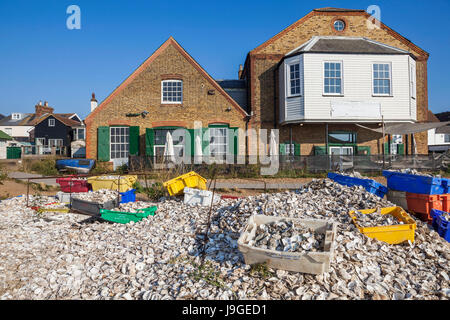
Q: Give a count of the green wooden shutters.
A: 12